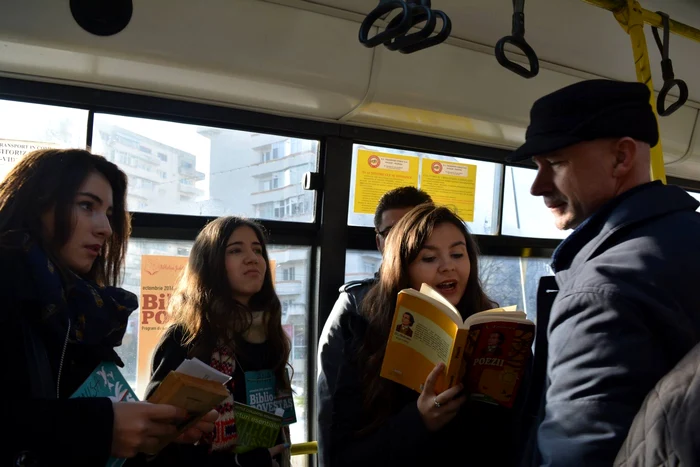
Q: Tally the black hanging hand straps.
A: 5